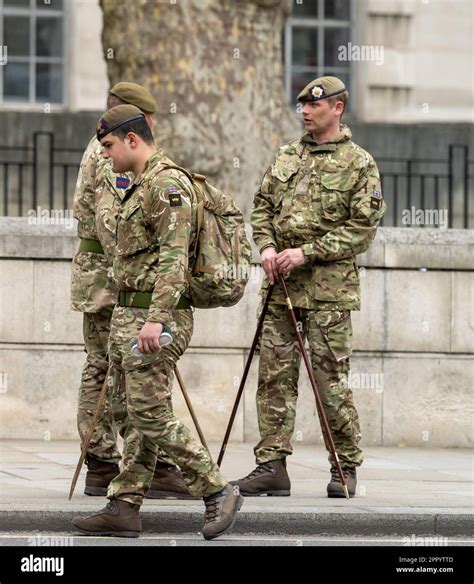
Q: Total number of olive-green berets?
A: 3